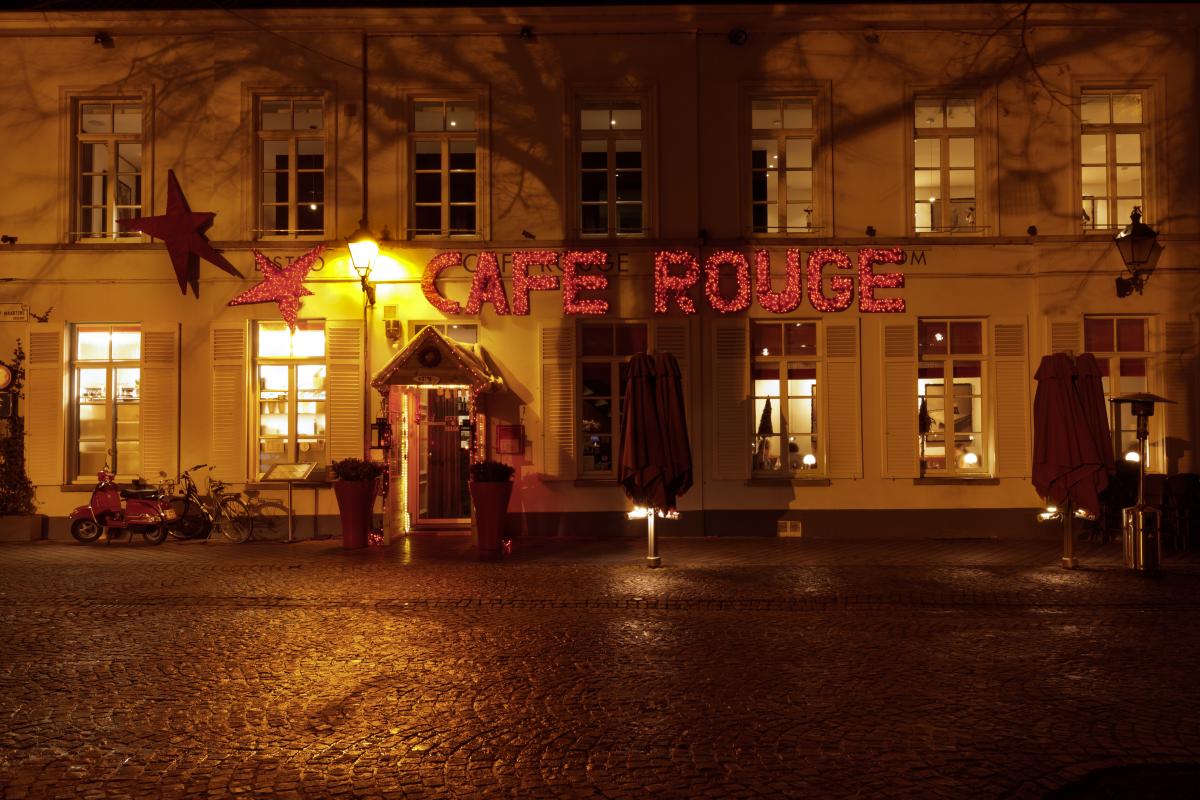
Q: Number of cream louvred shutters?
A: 12